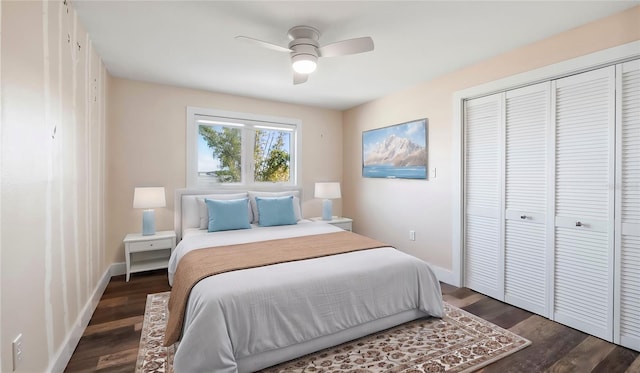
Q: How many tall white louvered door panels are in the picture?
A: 4